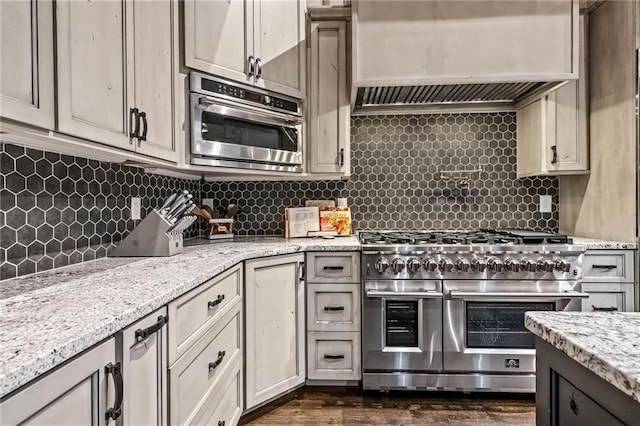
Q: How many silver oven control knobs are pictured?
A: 12